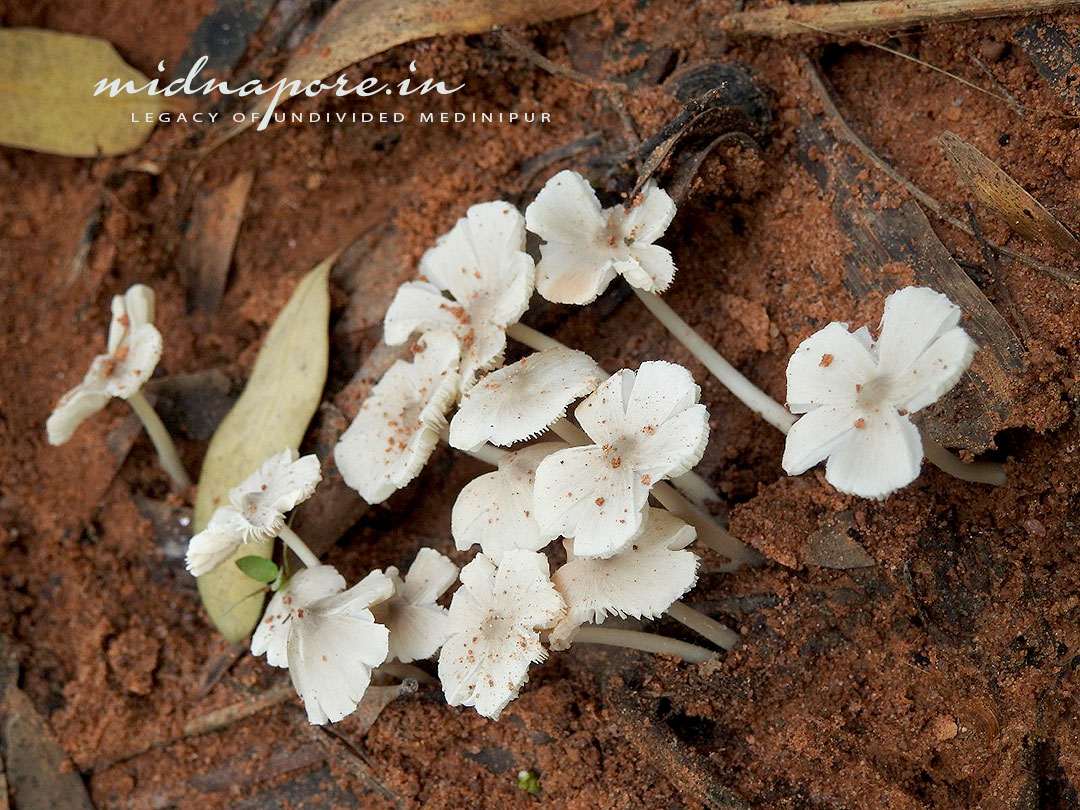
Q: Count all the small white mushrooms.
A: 13